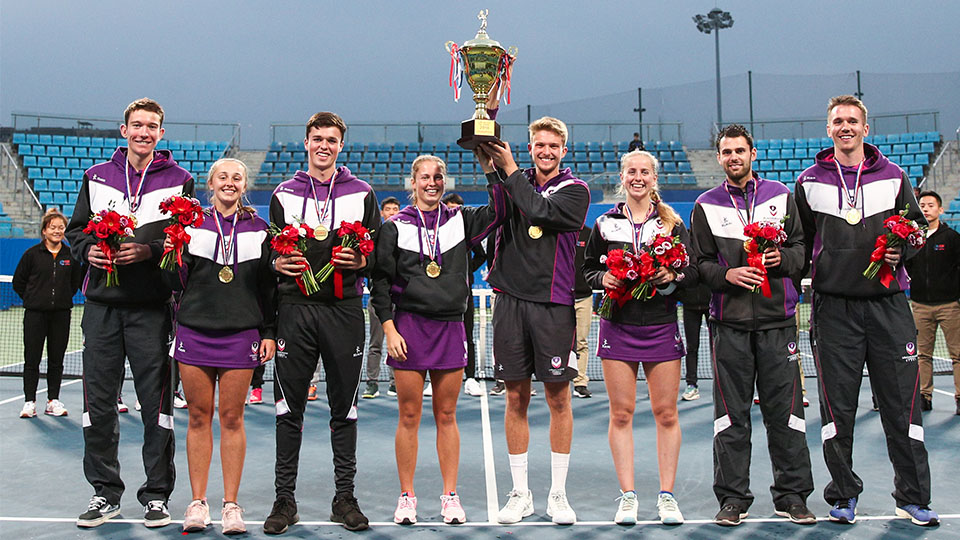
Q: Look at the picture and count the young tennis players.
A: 8